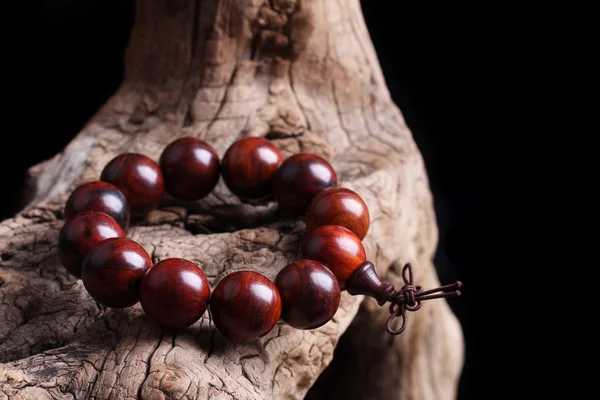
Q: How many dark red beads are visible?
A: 12